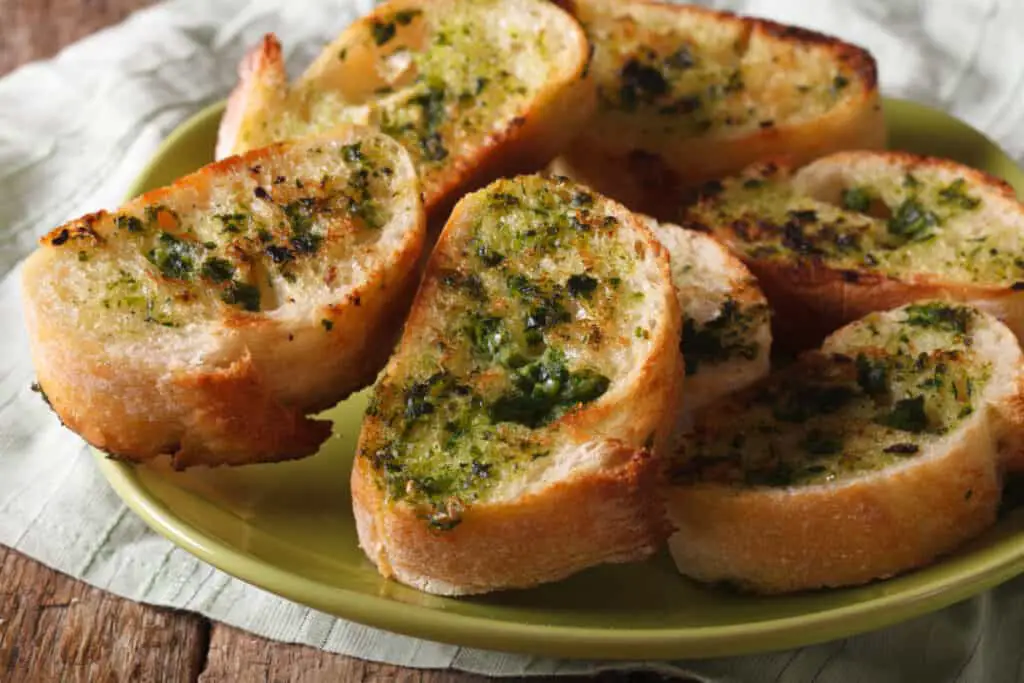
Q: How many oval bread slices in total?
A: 7